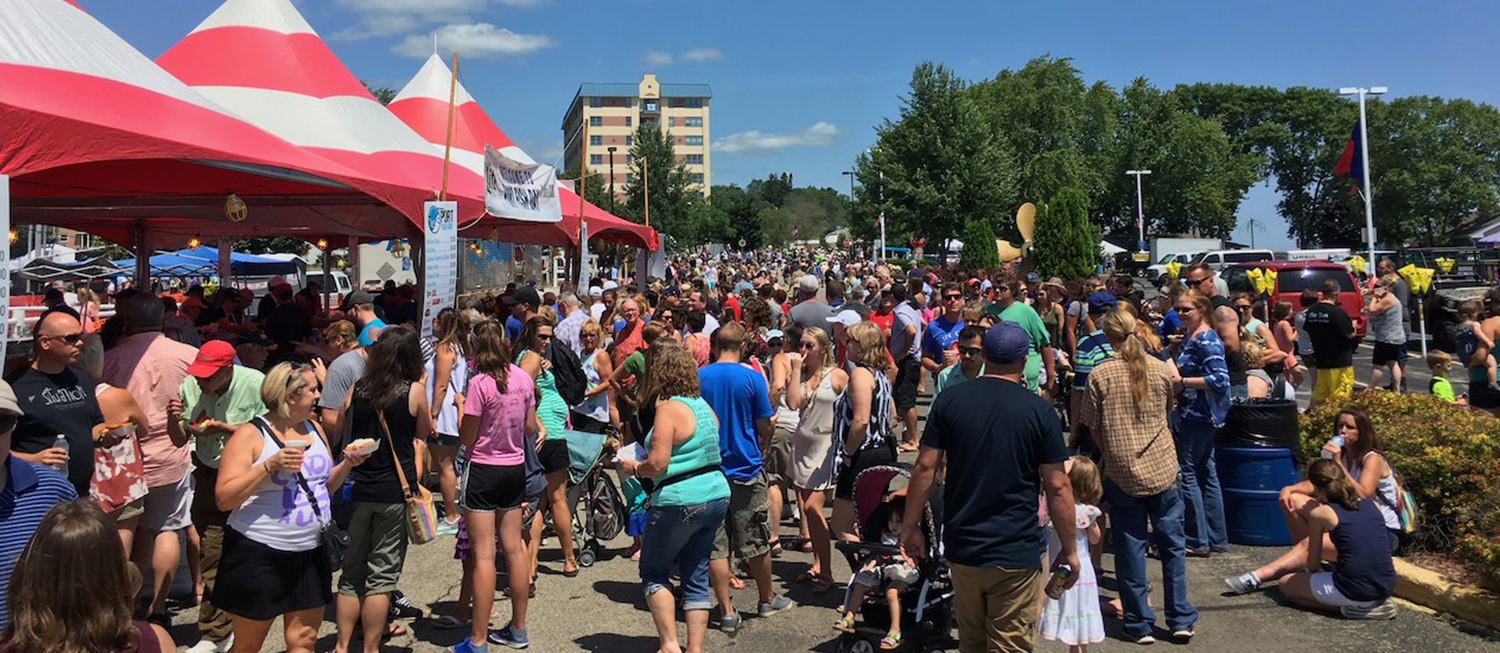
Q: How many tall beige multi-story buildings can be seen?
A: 1